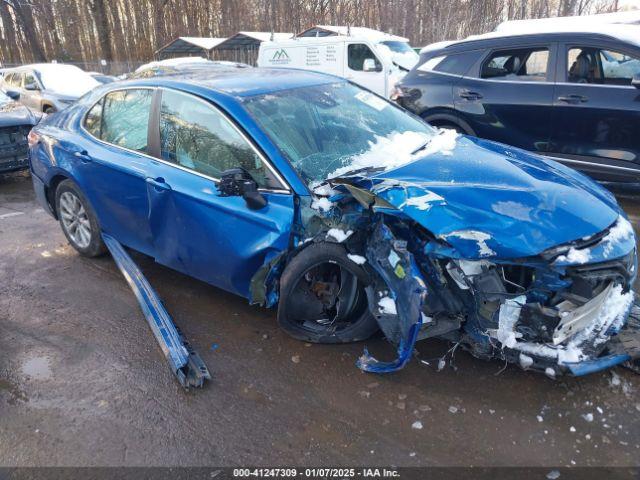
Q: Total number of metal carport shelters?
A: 3